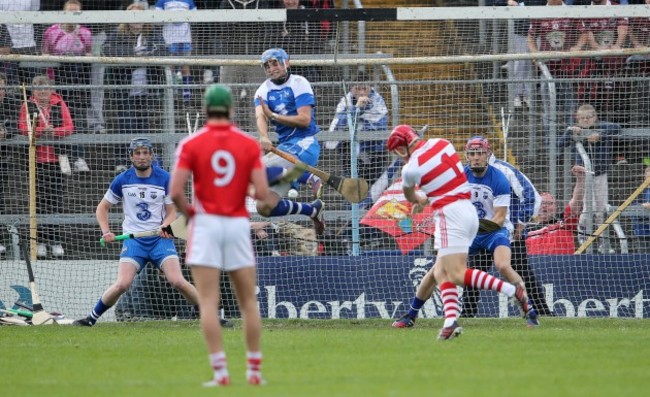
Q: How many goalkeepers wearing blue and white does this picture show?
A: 3